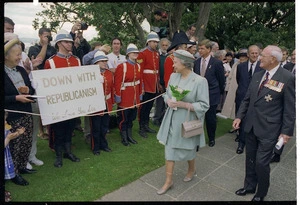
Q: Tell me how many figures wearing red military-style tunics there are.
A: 5